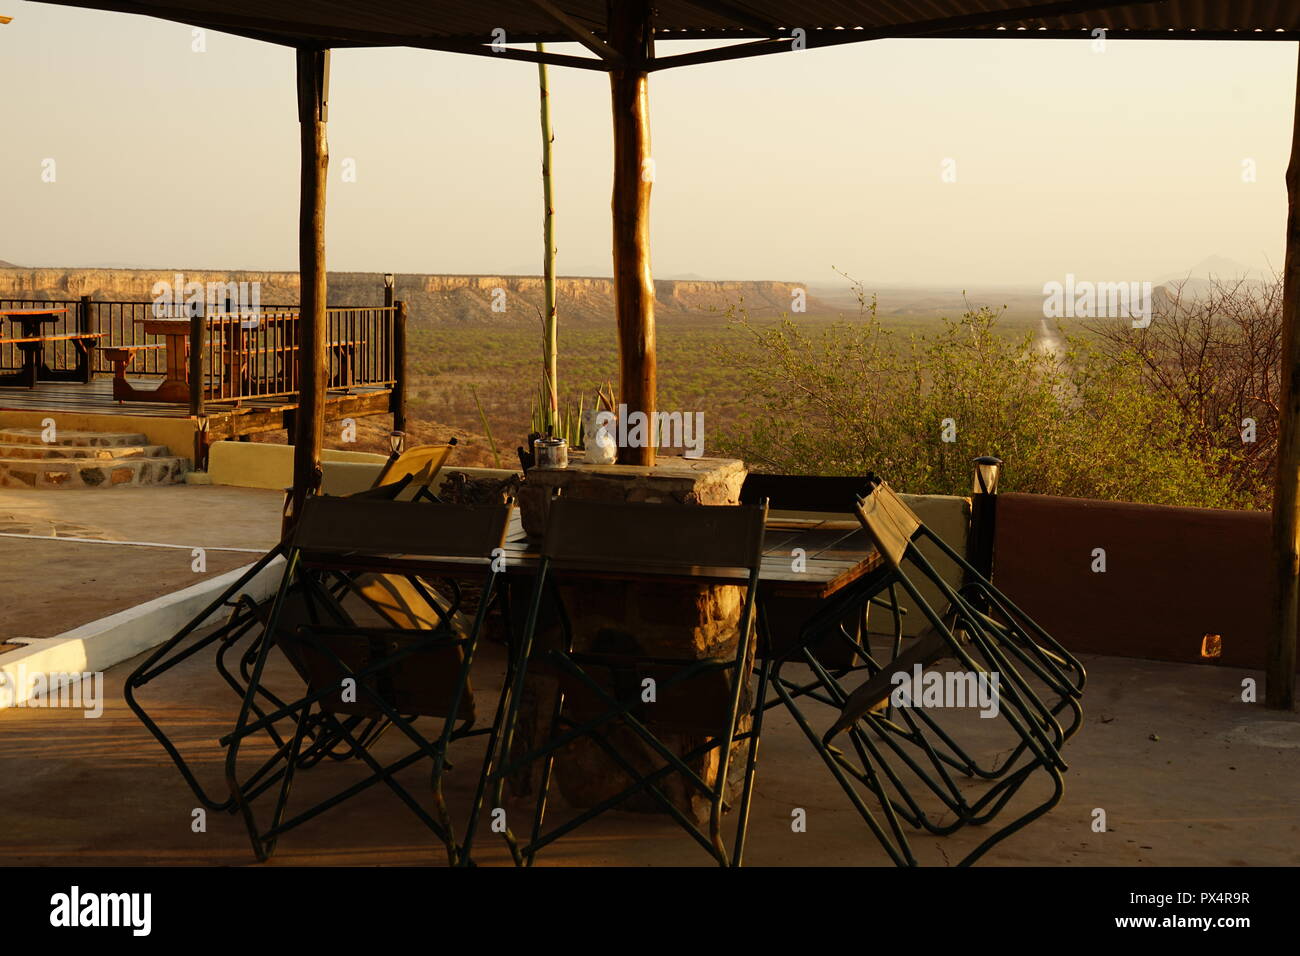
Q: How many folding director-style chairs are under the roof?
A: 7